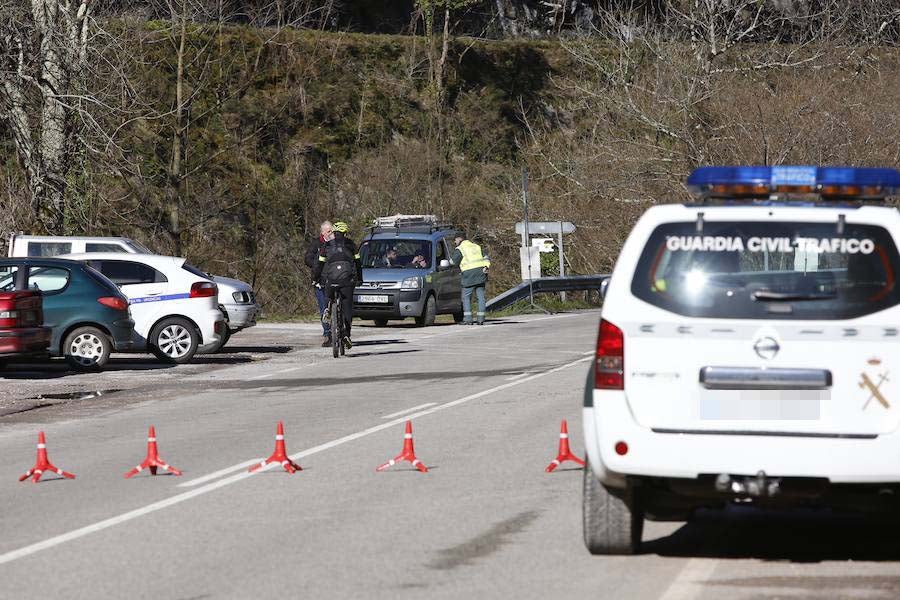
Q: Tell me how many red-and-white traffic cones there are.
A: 5